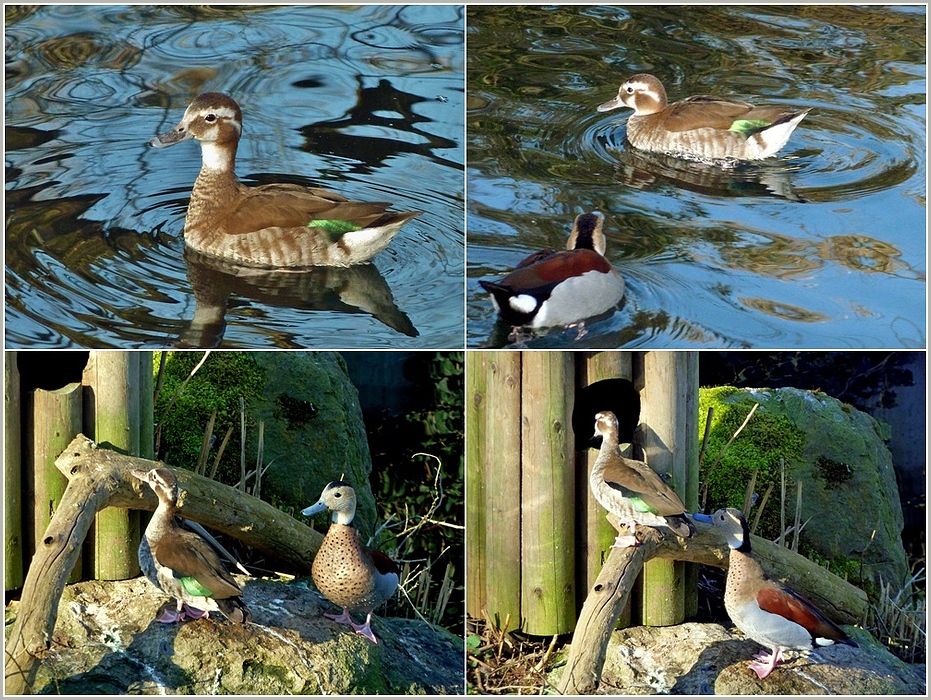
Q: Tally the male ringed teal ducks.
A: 3